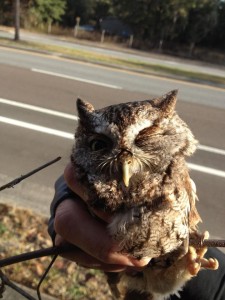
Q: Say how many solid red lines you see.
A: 0